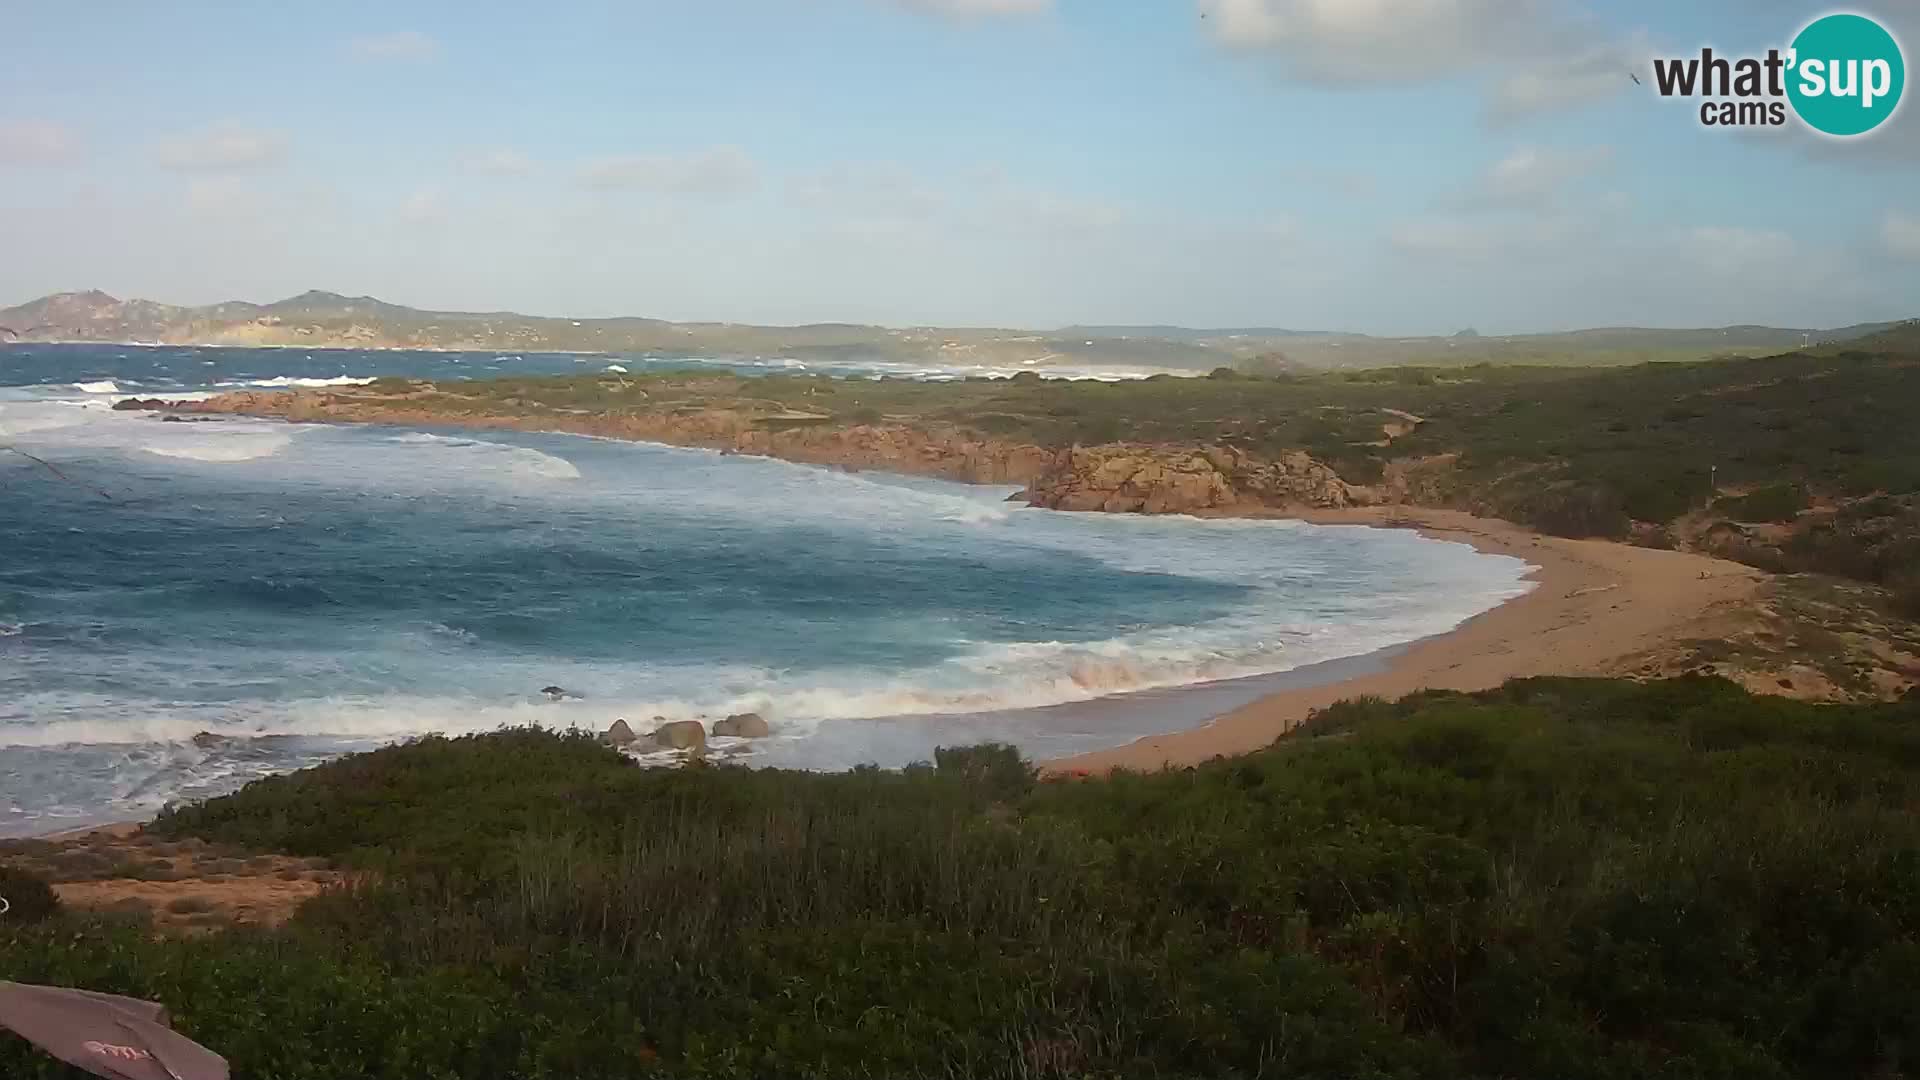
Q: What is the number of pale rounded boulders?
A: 3